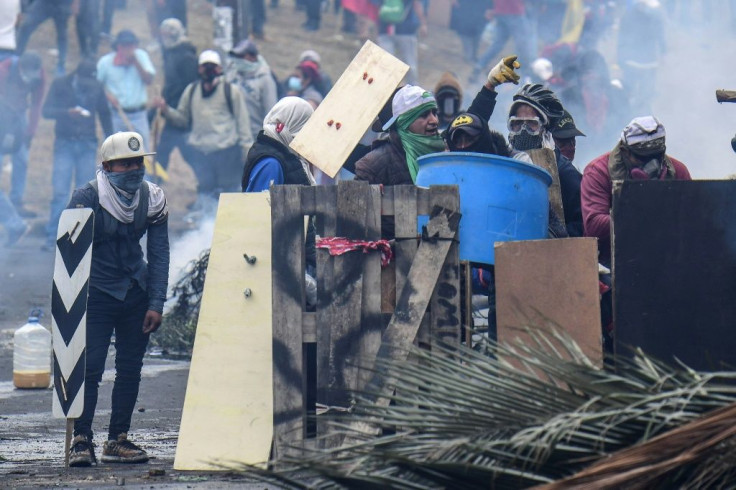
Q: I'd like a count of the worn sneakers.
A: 2